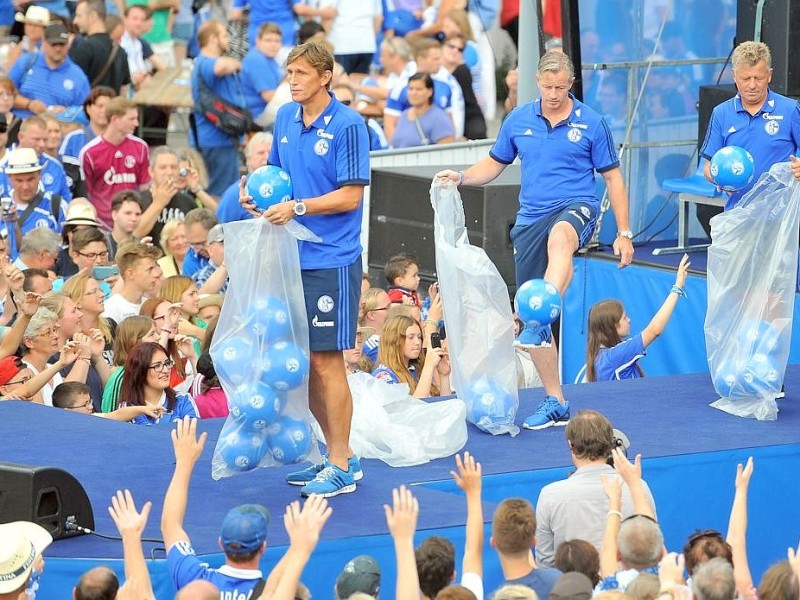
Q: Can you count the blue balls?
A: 13